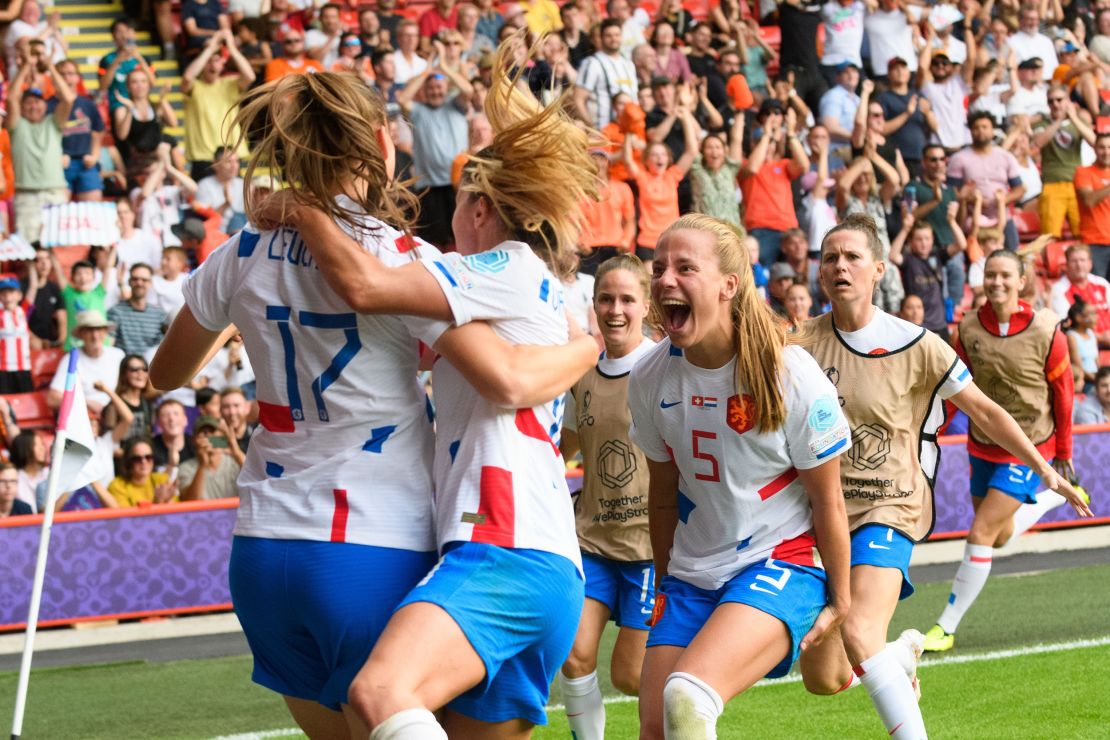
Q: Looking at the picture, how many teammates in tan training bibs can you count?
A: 3